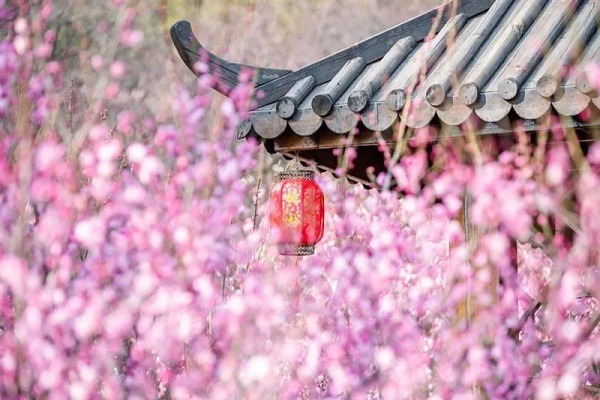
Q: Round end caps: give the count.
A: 9